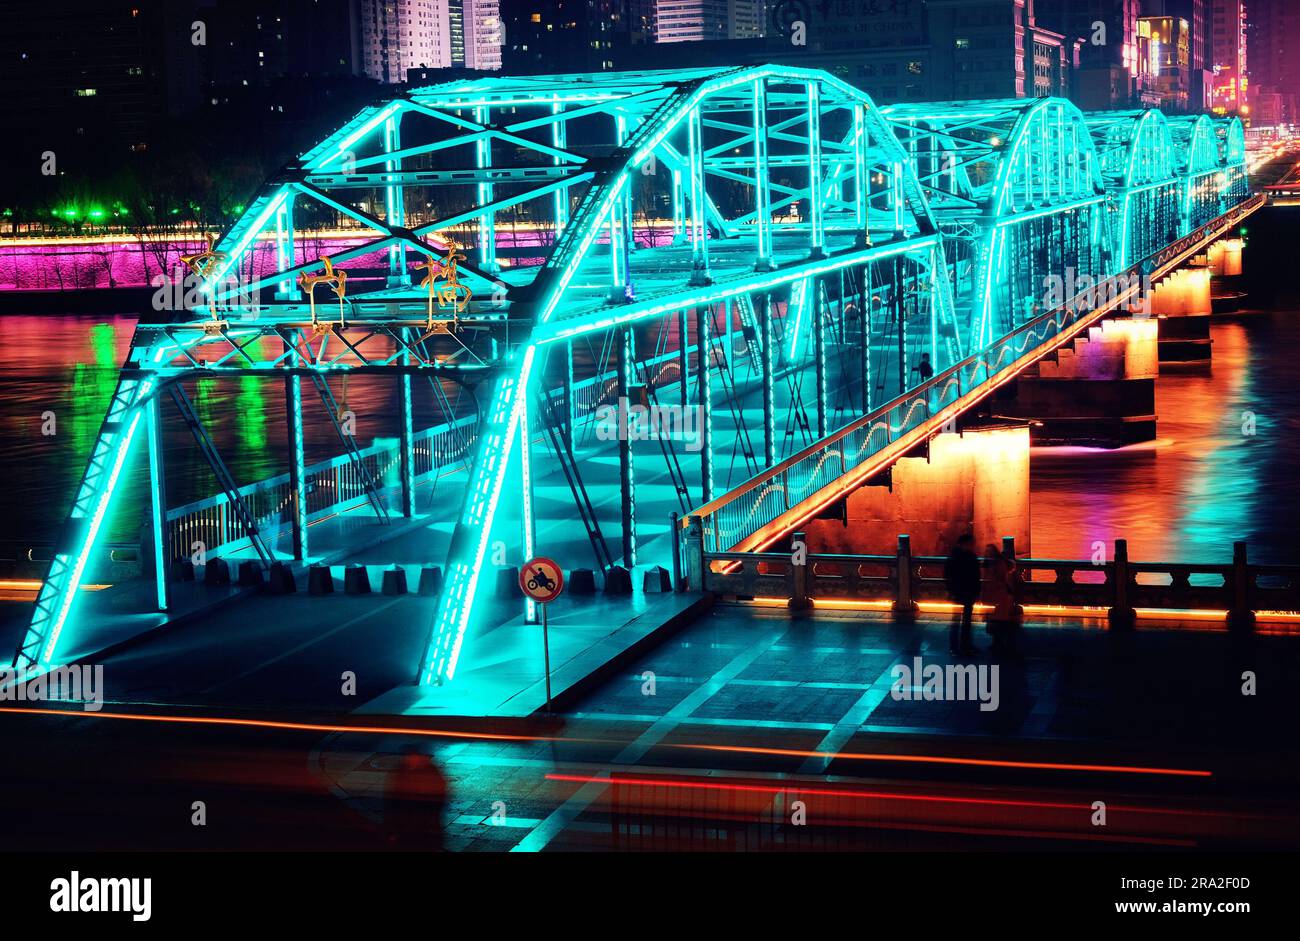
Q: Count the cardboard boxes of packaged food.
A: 0